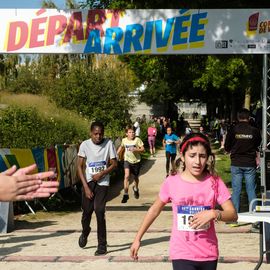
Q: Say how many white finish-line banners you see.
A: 1